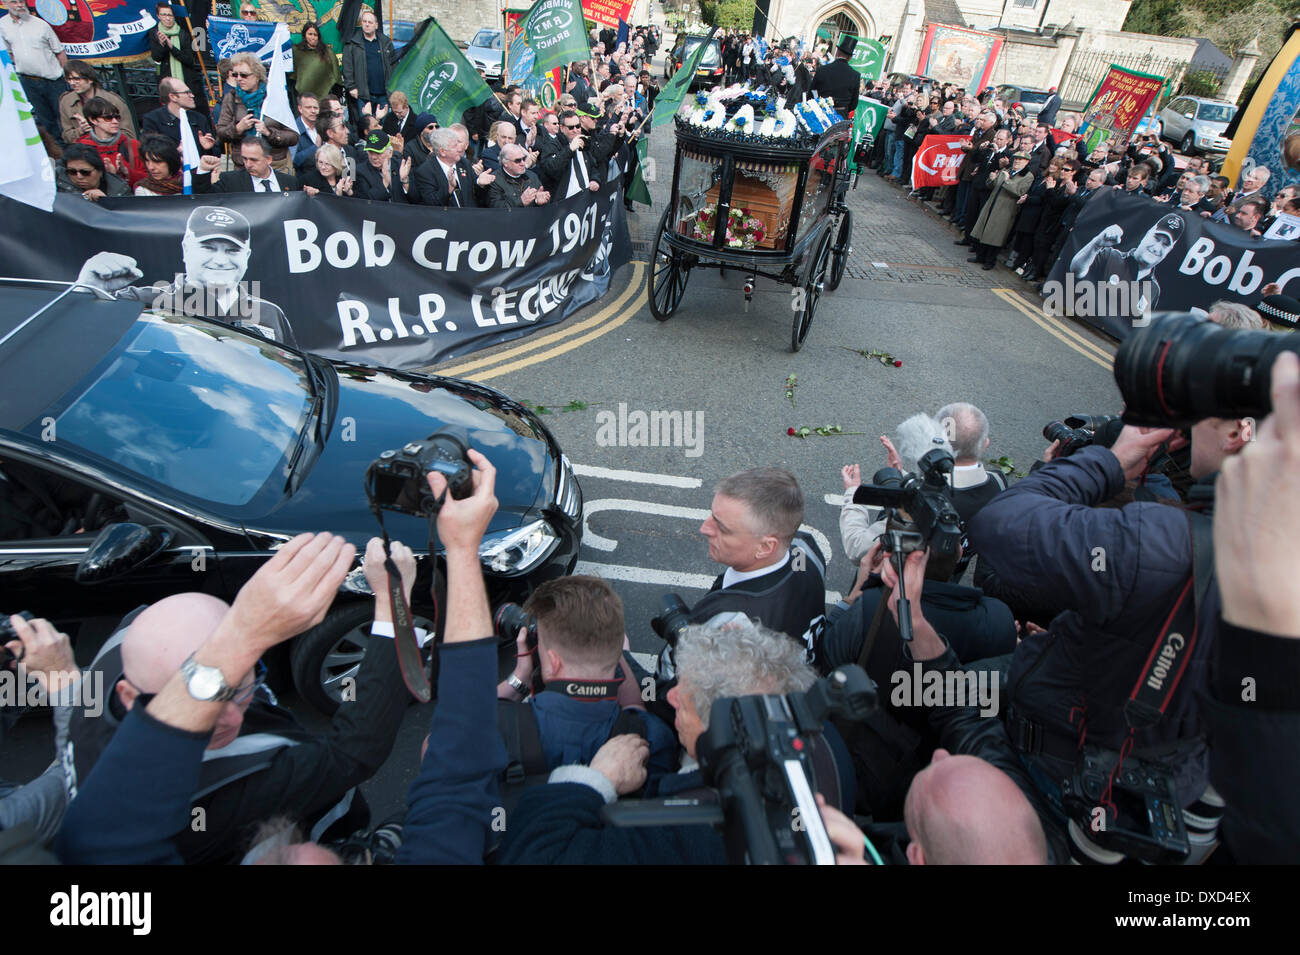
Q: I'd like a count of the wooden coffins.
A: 1